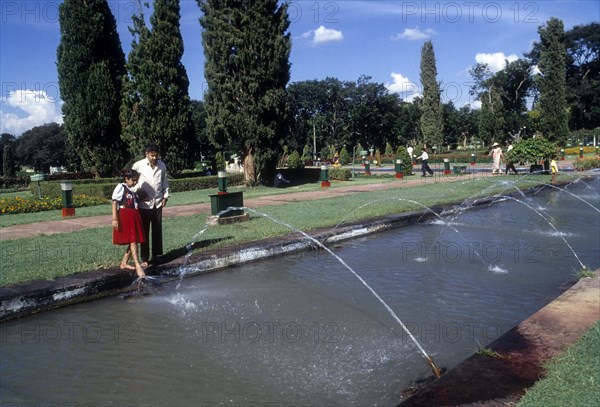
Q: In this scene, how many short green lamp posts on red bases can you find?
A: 12